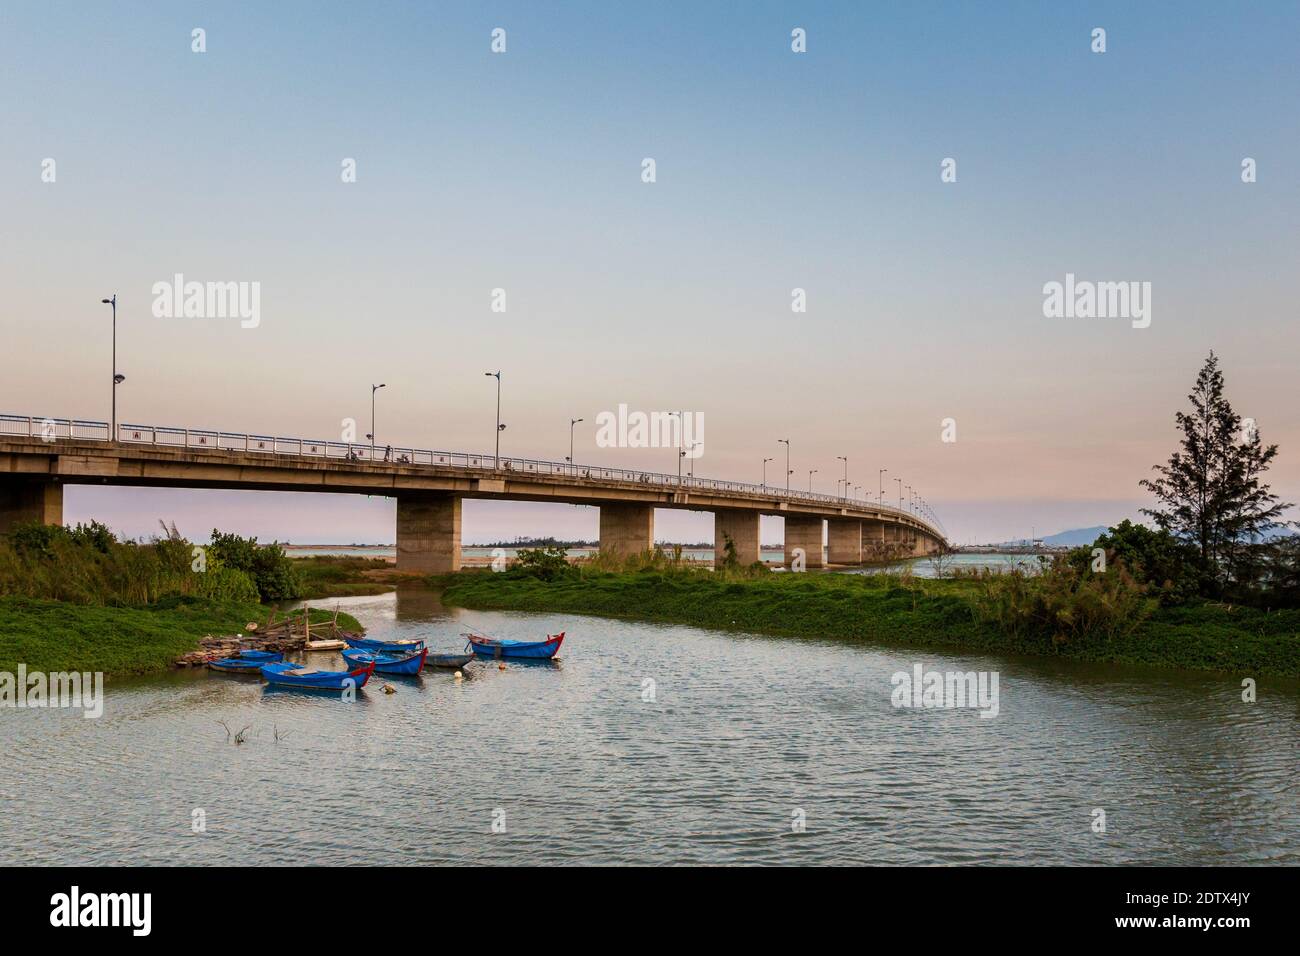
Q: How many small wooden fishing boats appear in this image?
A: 7